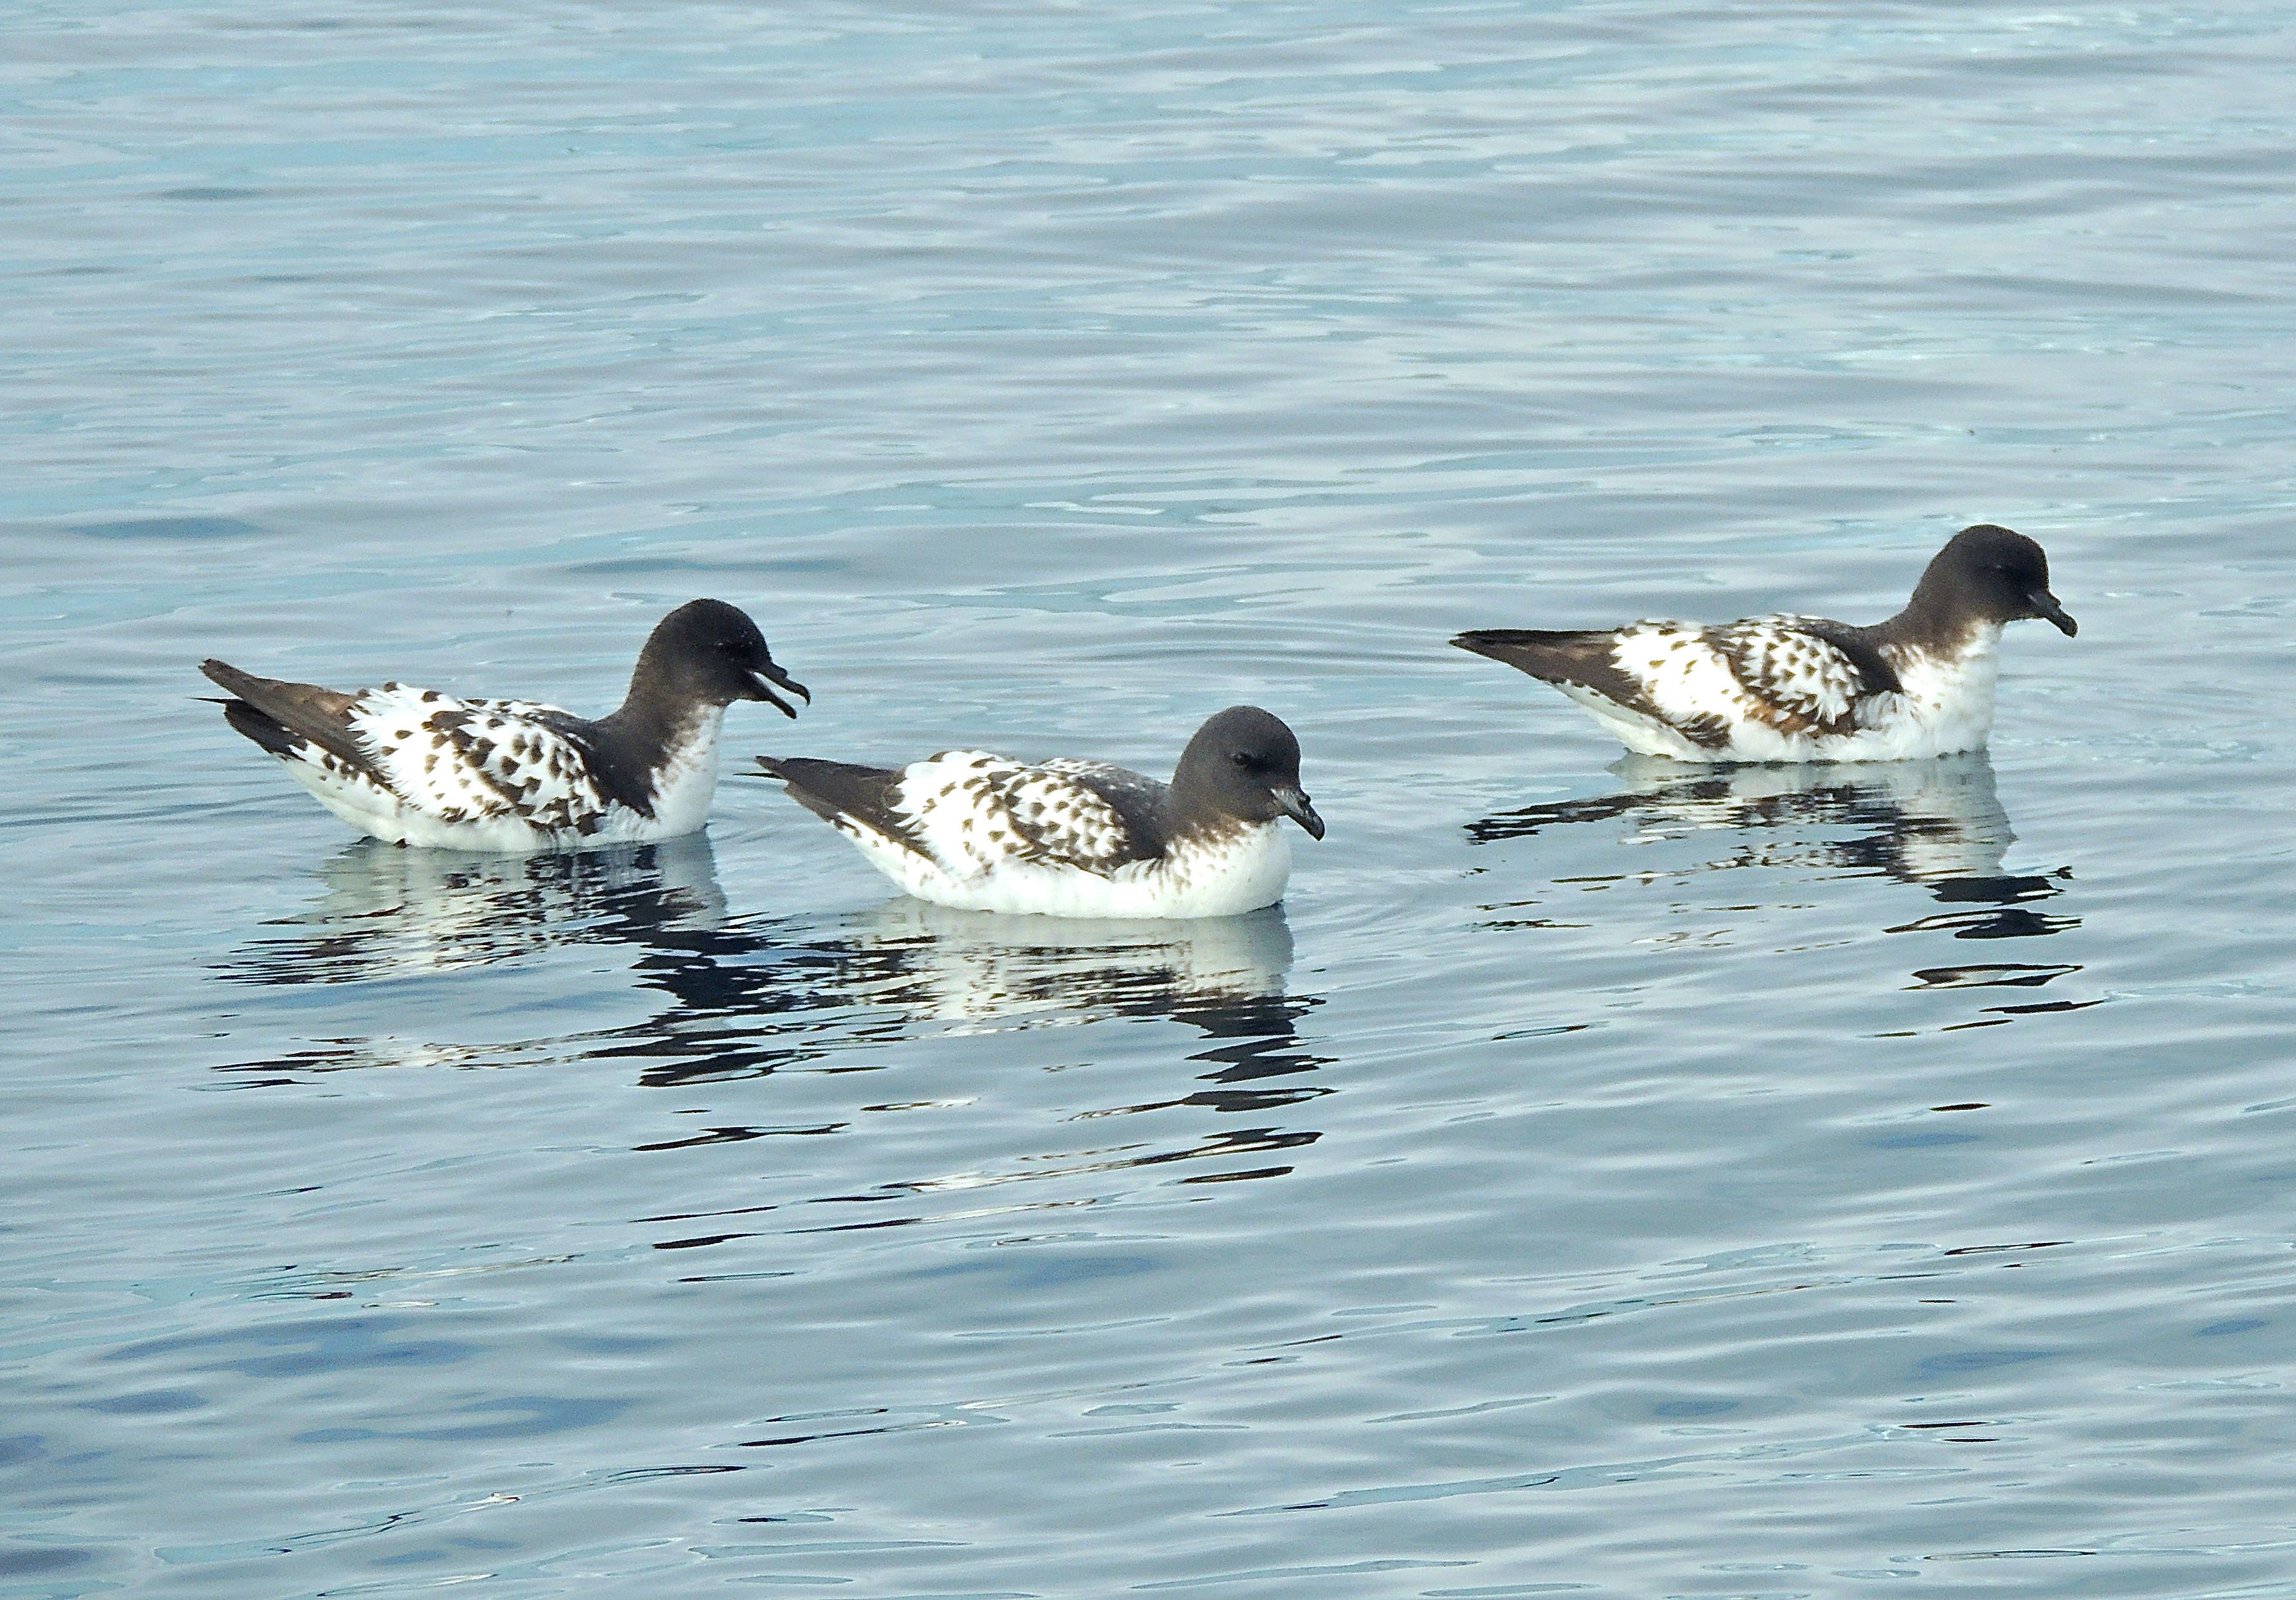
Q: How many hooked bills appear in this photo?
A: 3